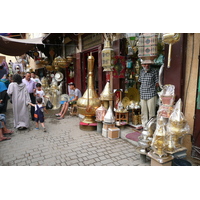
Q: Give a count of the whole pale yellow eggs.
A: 0